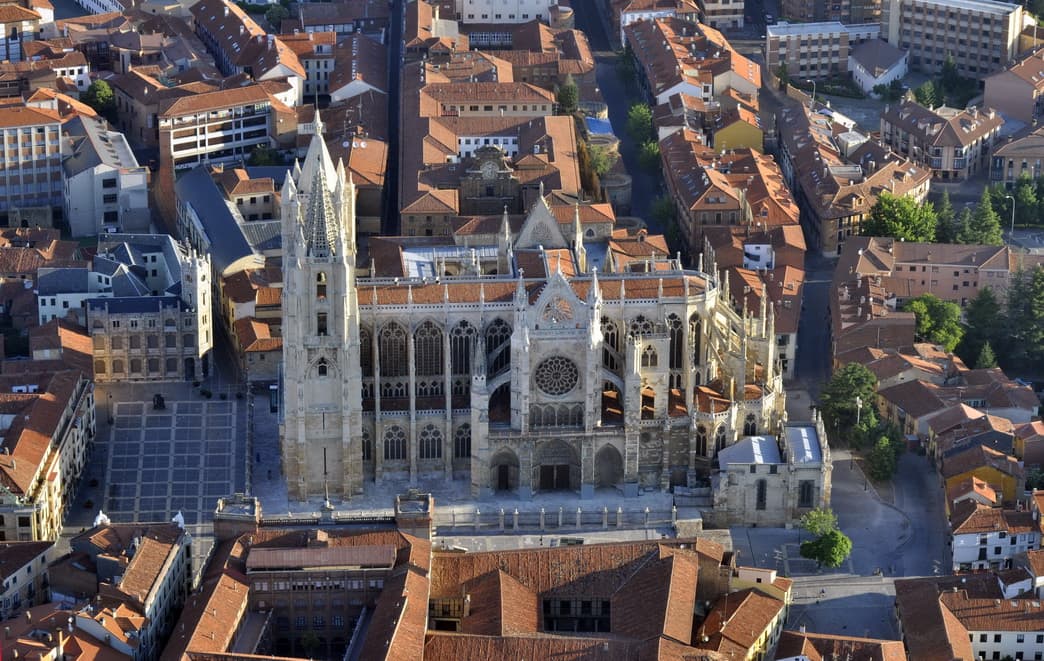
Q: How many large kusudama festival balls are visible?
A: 0